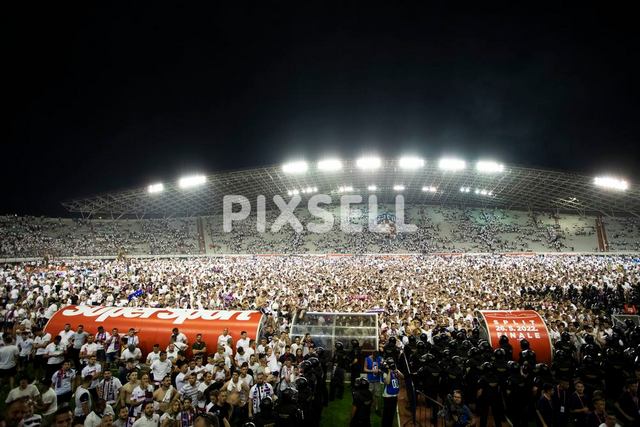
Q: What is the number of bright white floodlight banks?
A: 9